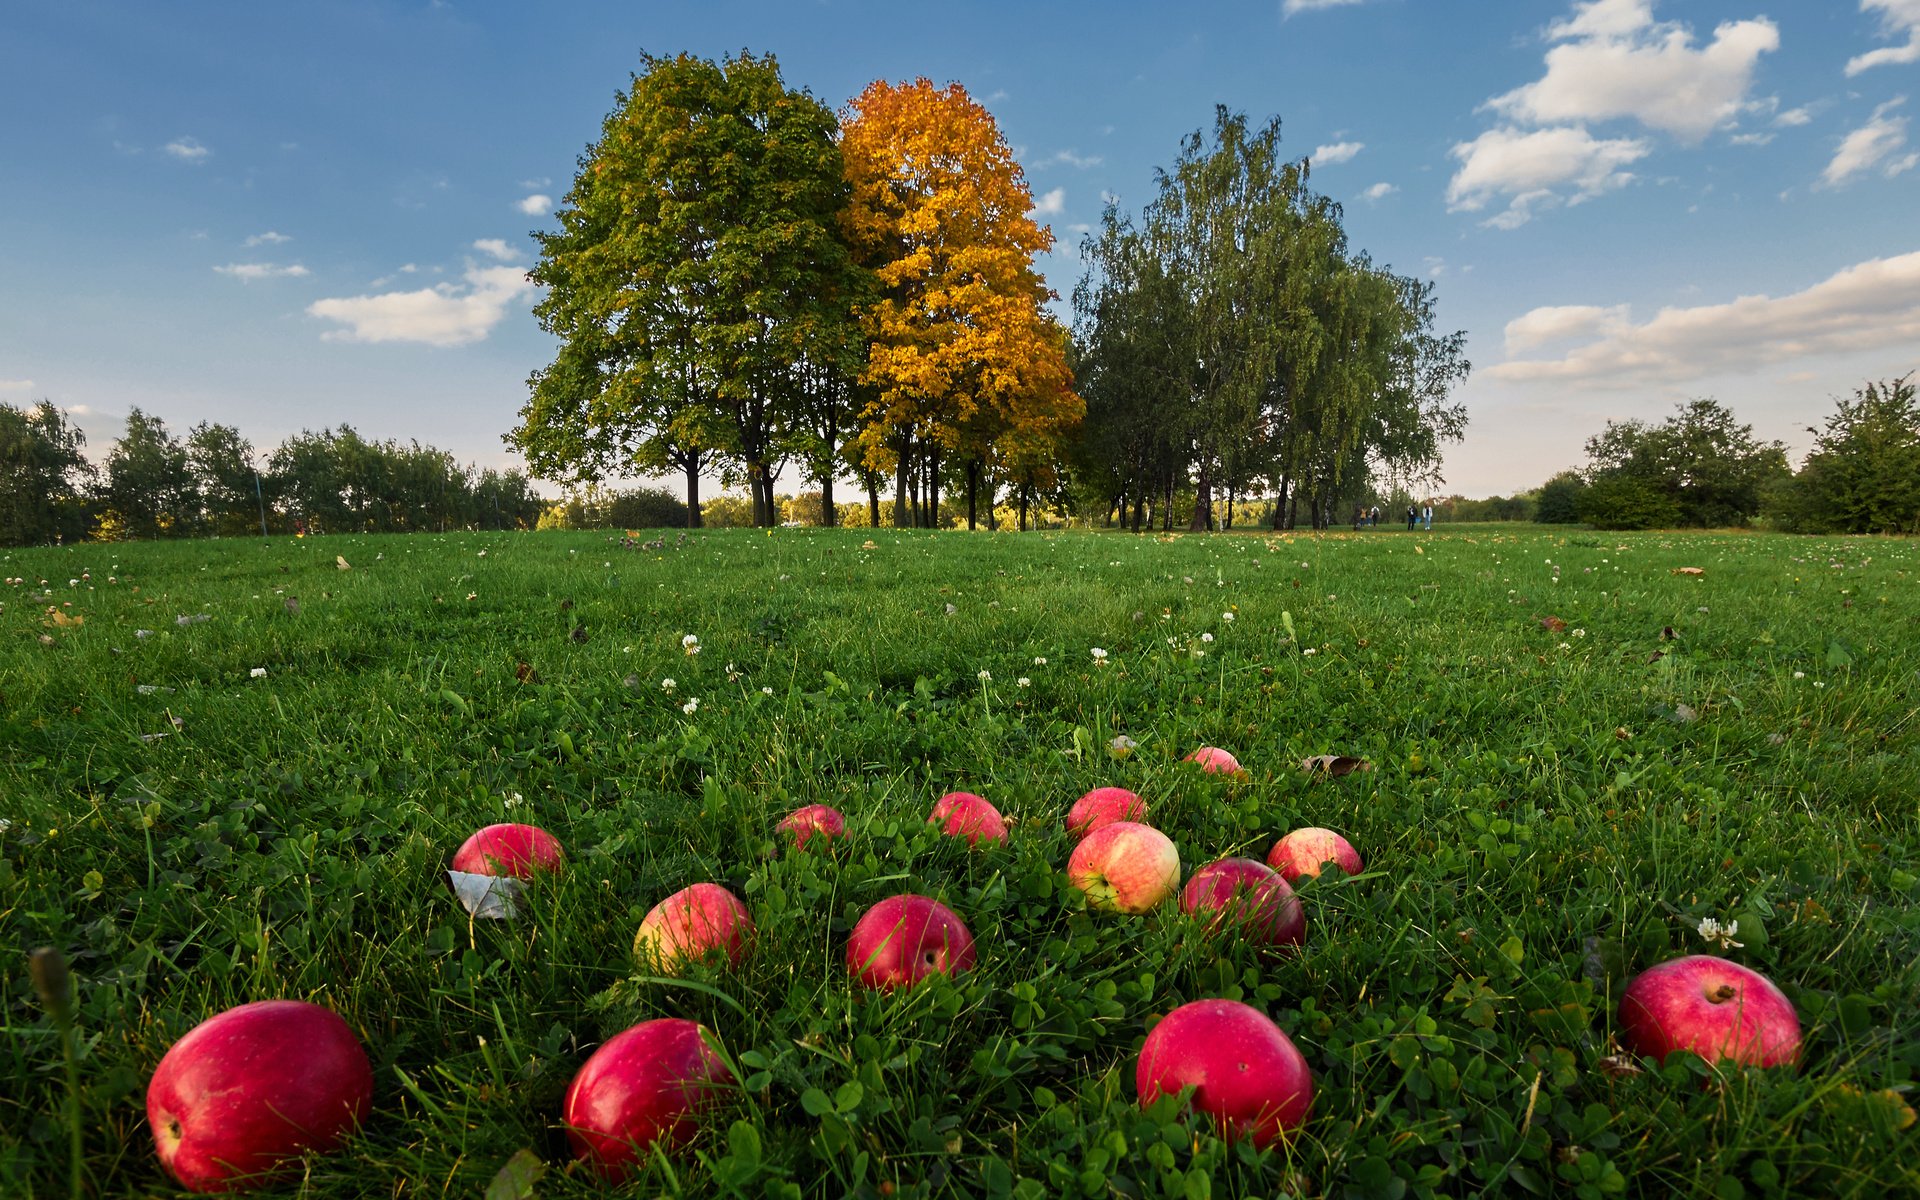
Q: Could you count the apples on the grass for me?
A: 14